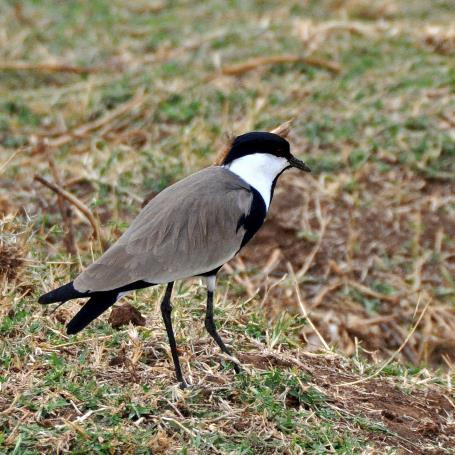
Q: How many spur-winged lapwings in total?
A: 1